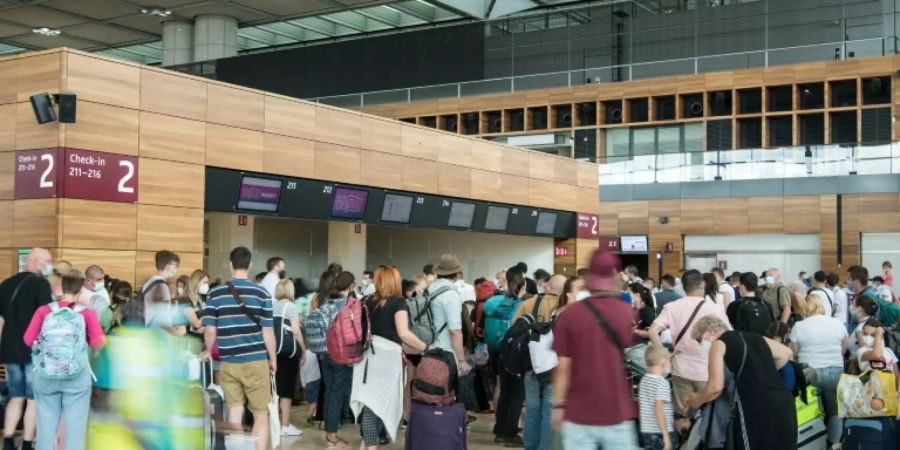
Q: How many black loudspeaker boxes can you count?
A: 2